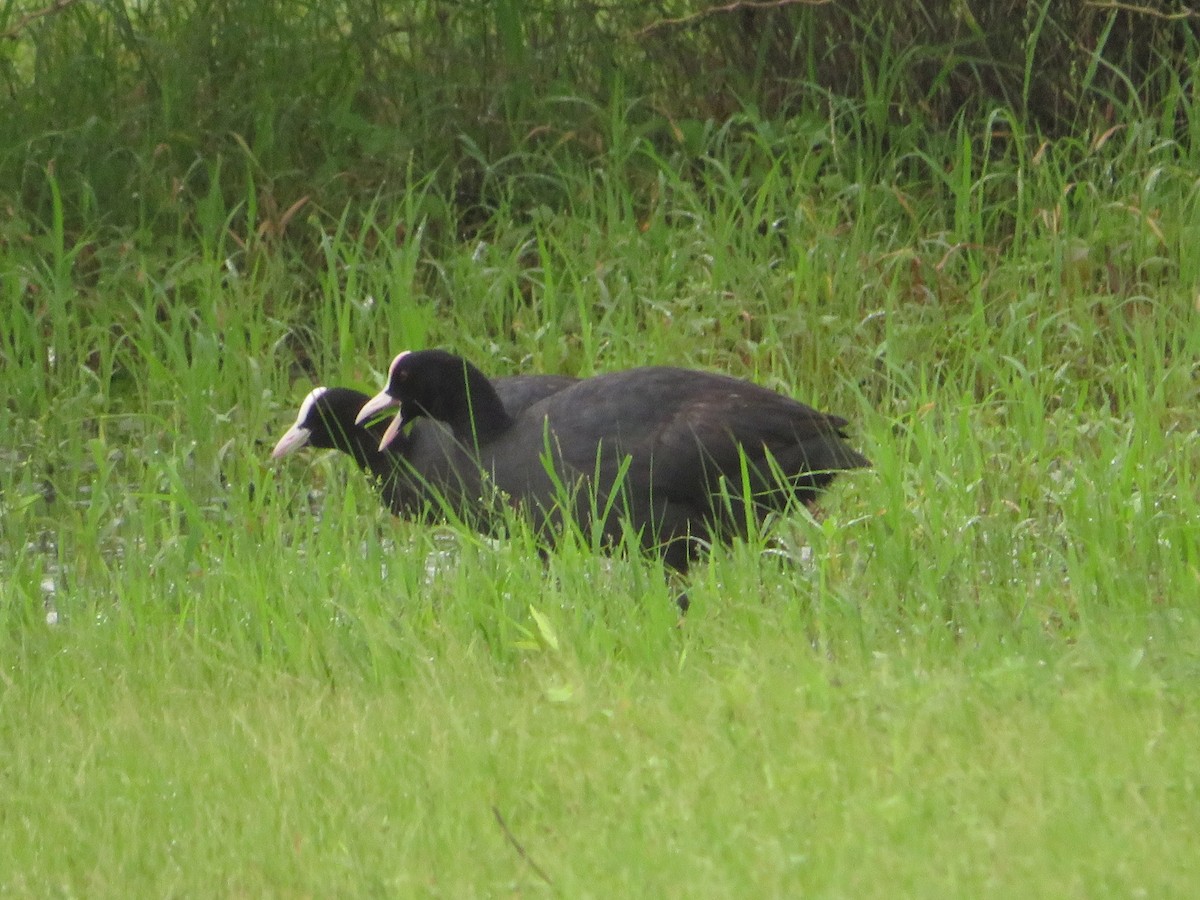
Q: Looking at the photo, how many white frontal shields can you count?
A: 2